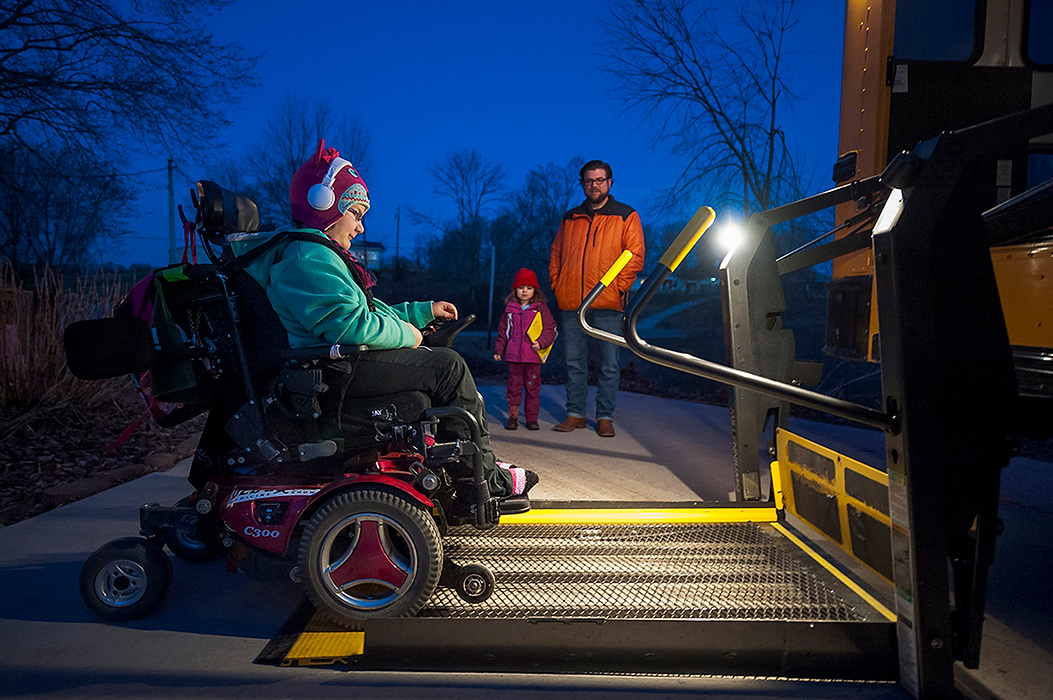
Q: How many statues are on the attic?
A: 0